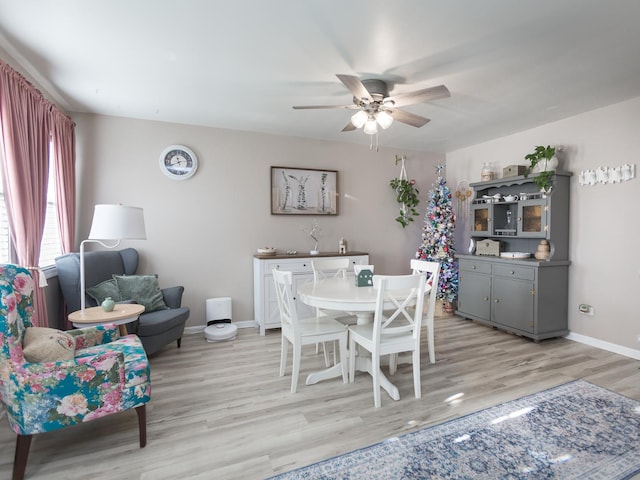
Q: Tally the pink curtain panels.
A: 2